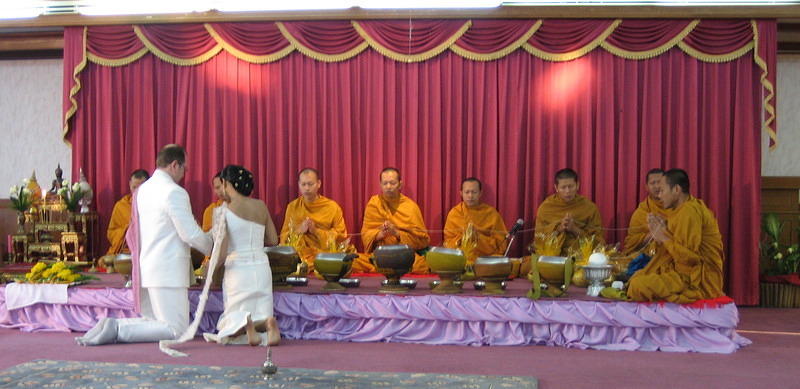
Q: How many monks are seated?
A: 8